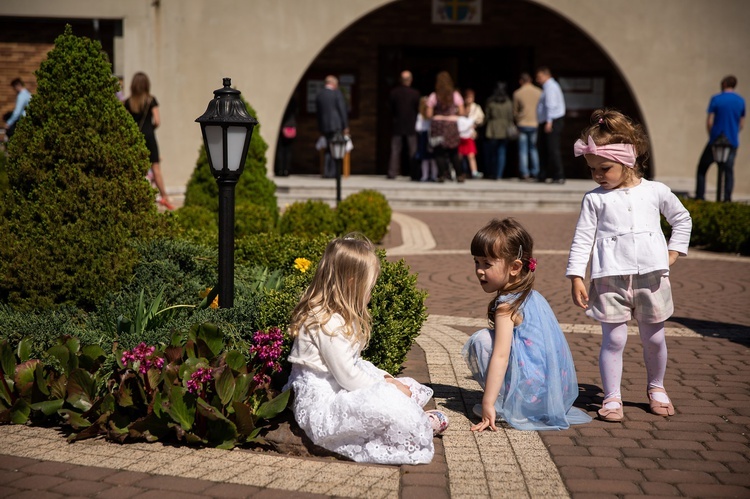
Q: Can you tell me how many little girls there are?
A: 3